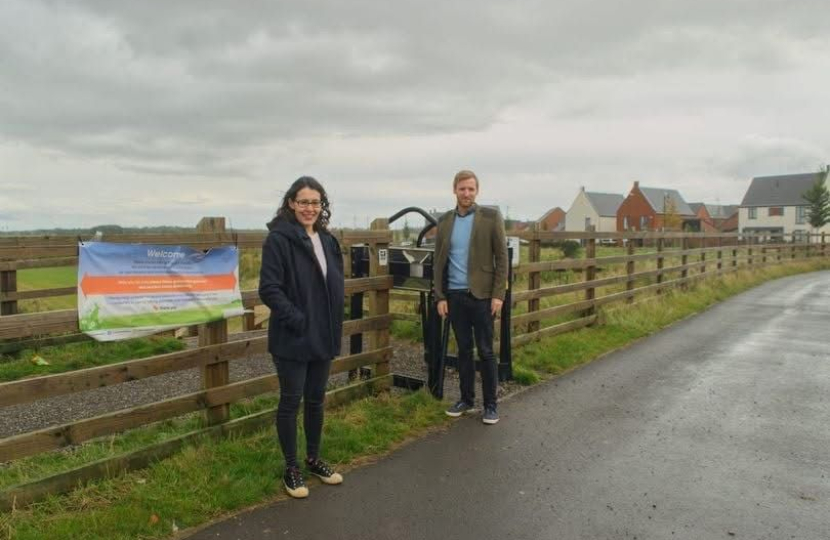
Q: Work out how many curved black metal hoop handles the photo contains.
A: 2